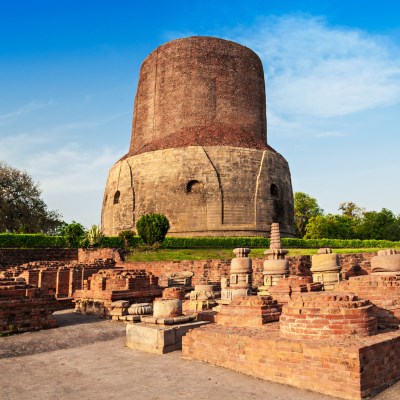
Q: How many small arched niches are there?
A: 3